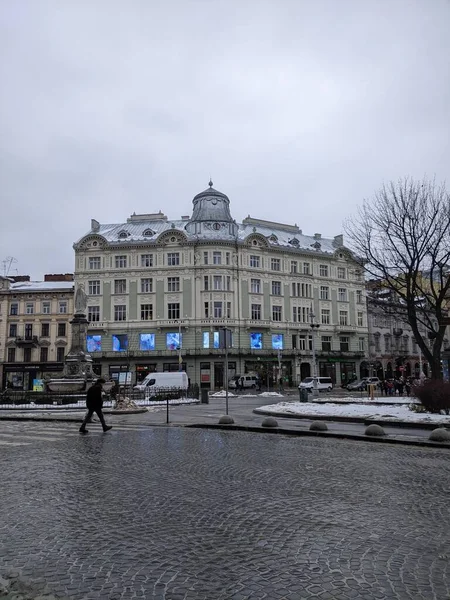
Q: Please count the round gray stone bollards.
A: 5